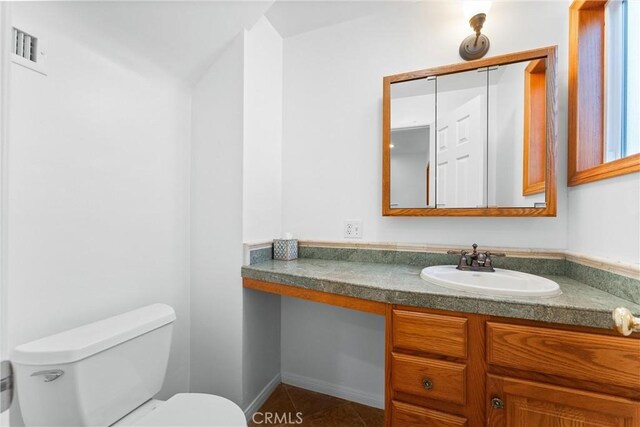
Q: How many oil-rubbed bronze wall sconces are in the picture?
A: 1